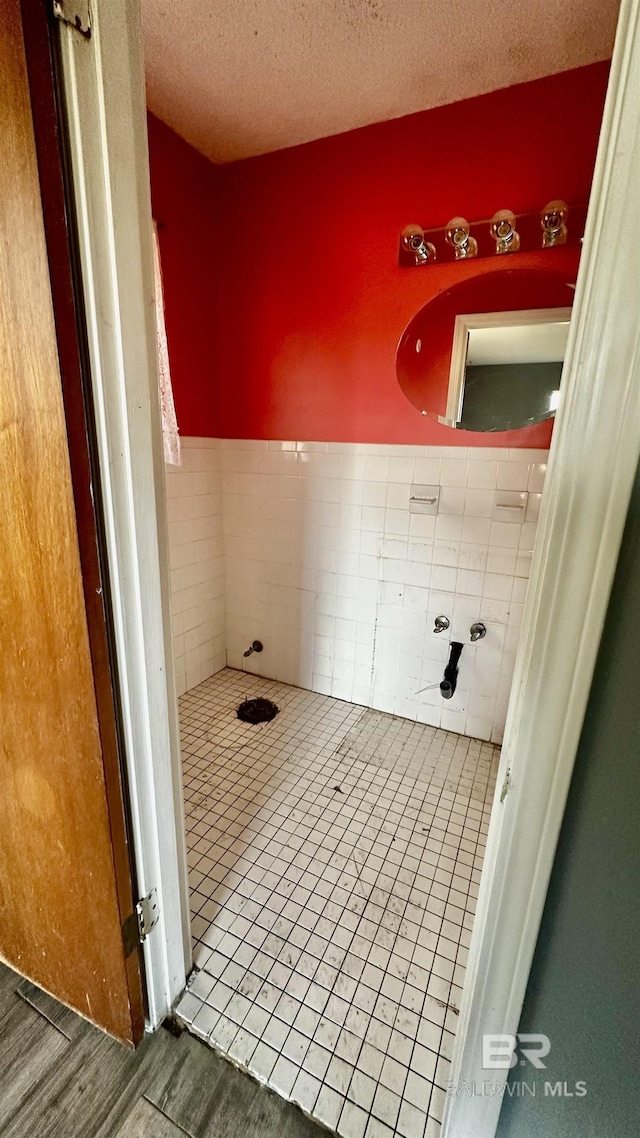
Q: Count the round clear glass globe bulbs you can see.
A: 4